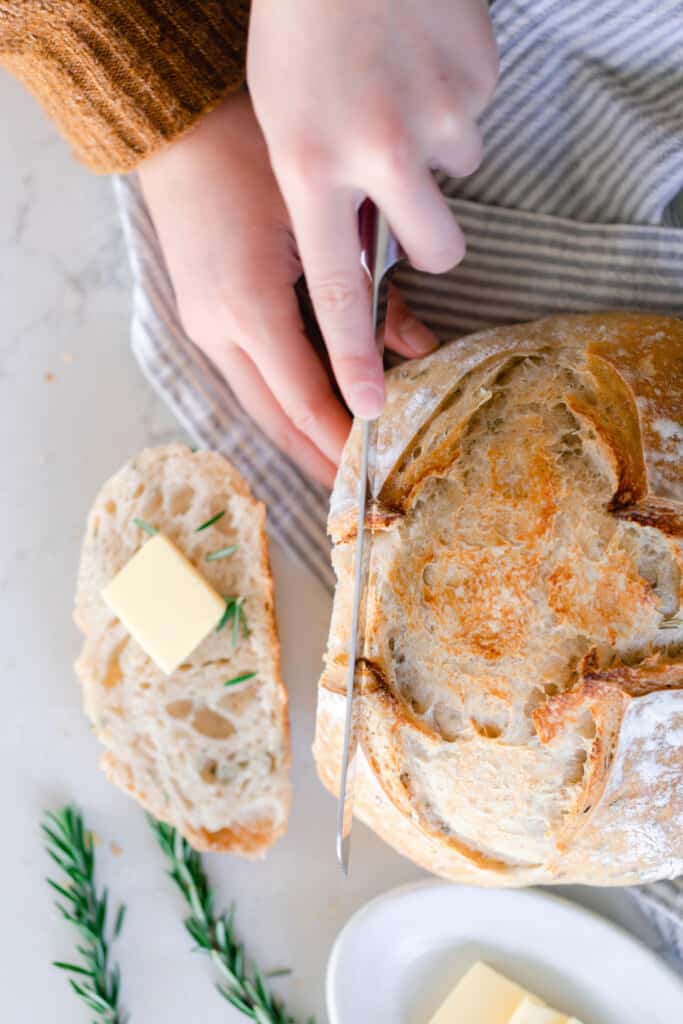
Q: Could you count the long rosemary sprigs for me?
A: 2